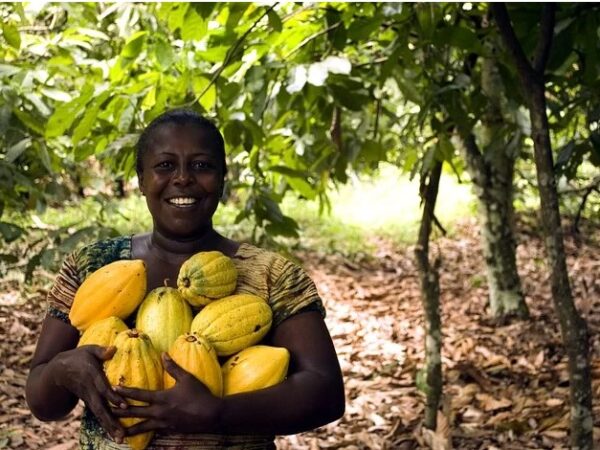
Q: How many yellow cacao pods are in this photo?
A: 8